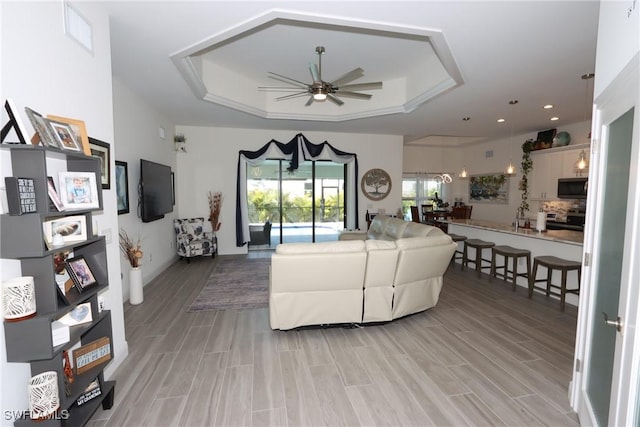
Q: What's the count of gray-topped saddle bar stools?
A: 4